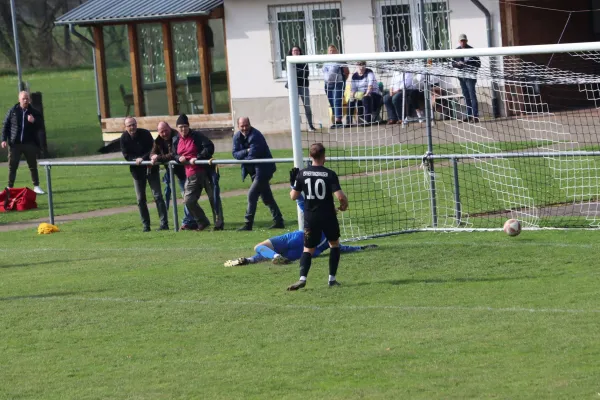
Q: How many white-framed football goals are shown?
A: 1